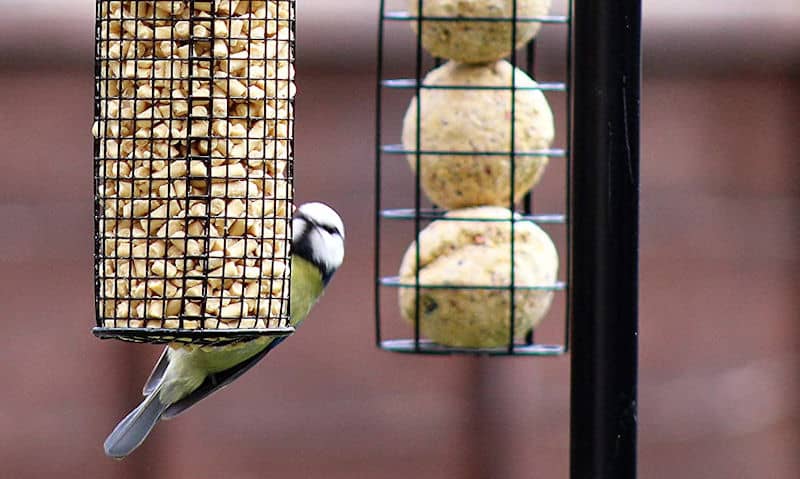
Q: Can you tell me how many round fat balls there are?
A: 3